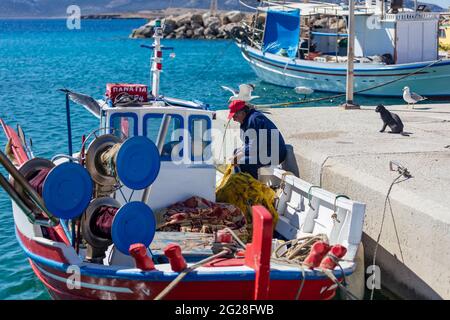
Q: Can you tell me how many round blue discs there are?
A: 3